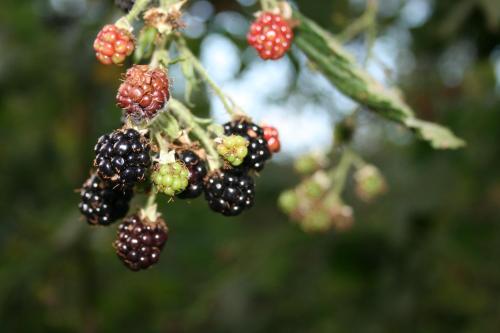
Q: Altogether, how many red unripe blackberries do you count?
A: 4